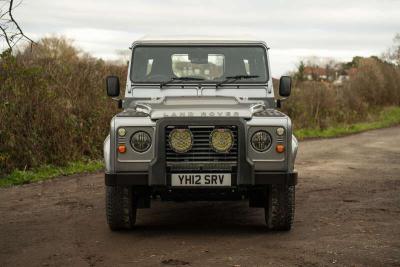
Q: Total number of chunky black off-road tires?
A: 2